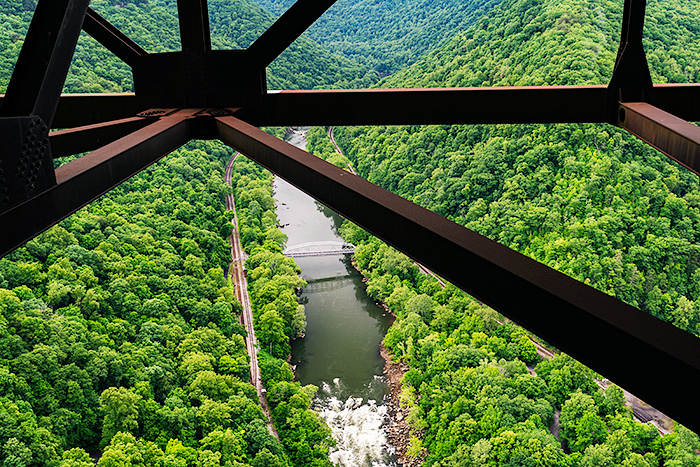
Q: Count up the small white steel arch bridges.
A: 1